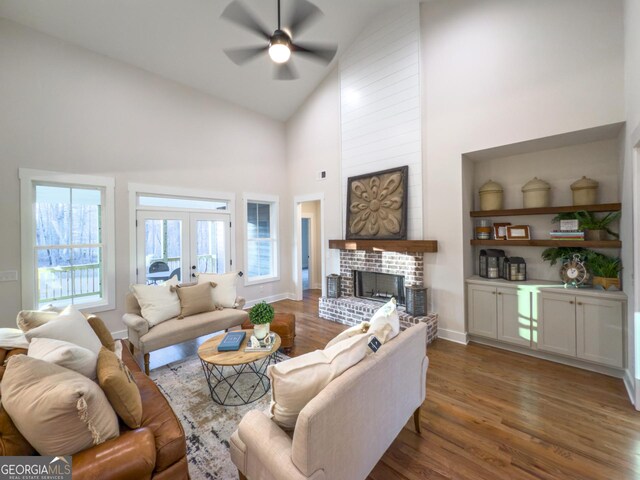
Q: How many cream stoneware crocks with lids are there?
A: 3